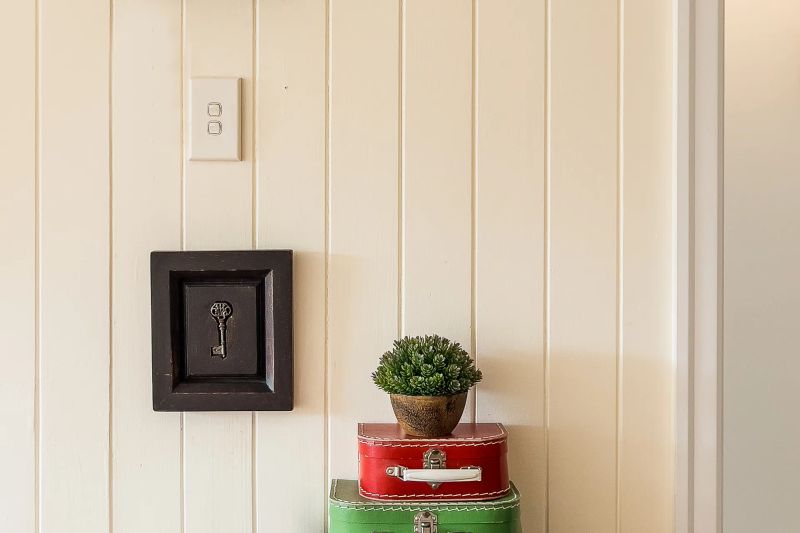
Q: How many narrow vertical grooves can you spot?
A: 9